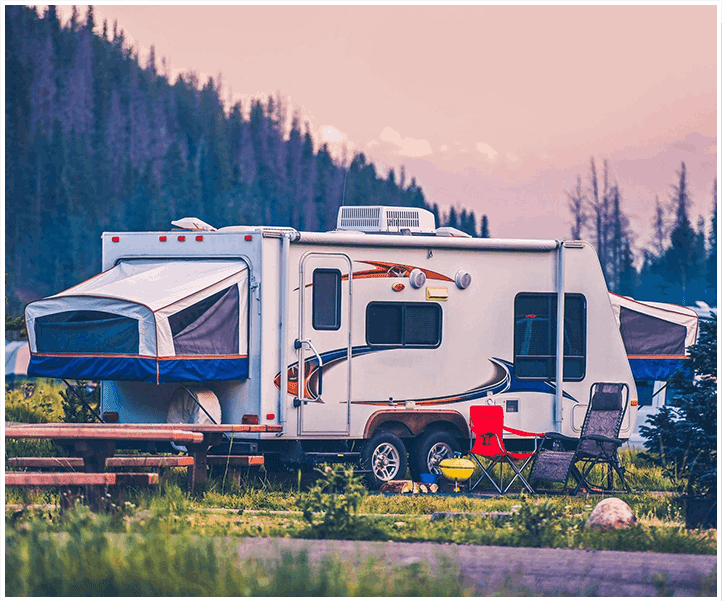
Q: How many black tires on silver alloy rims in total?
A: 2